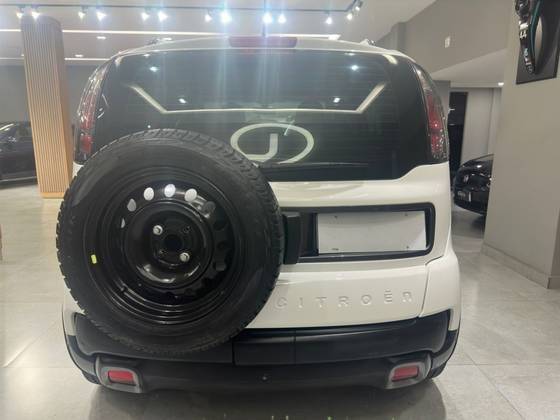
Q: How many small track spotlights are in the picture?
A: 13